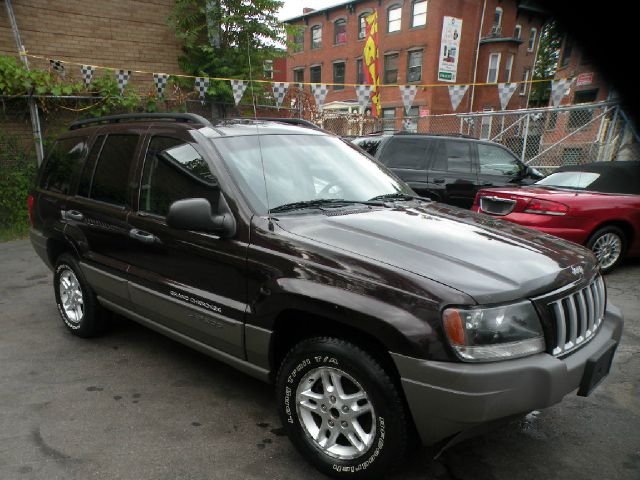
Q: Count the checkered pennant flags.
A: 13